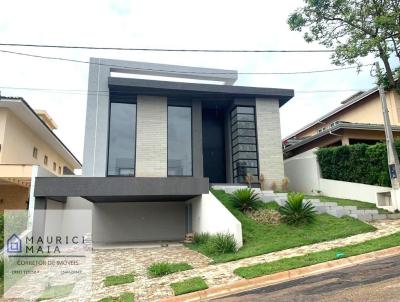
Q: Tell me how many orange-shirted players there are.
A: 0